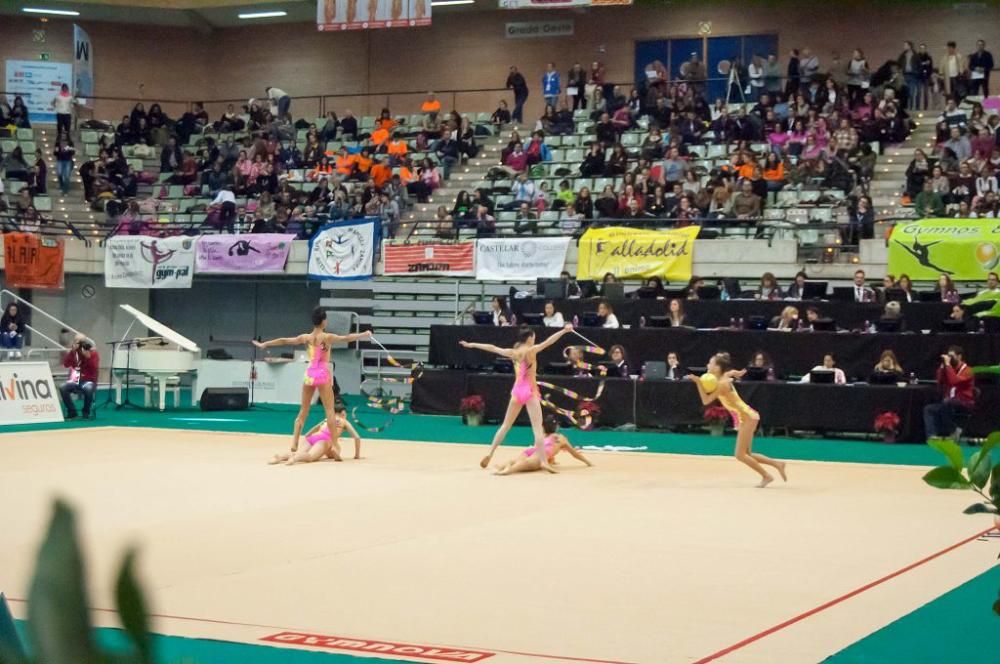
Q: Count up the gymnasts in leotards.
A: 5